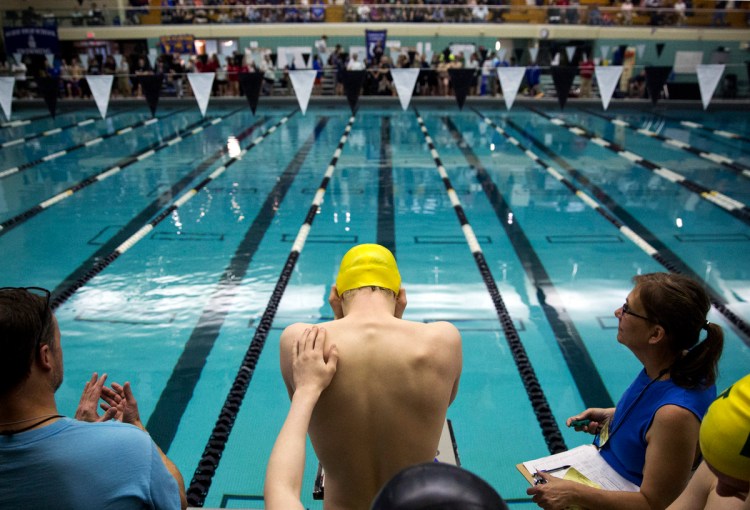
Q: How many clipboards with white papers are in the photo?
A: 1